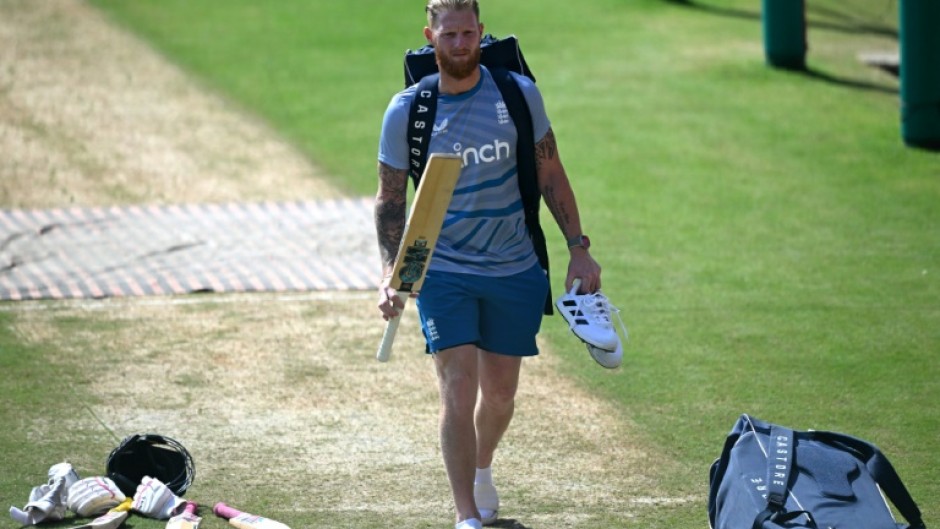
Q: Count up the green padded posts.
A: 2